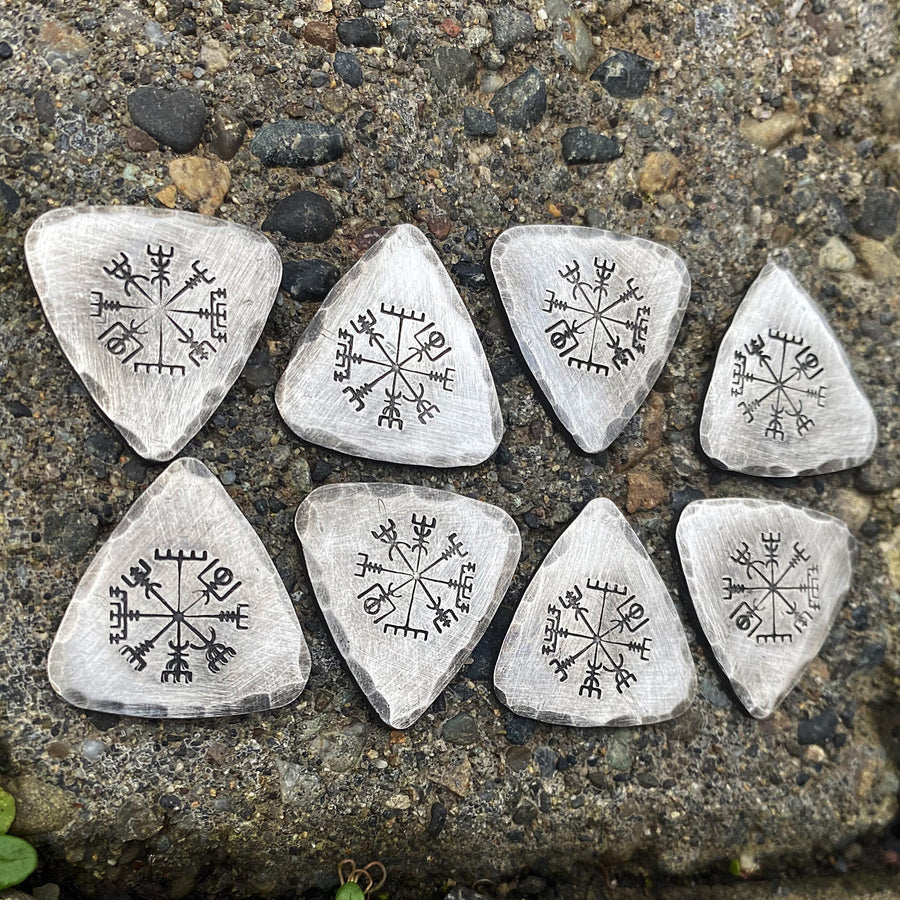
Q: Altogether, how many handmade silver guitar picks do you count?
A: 8